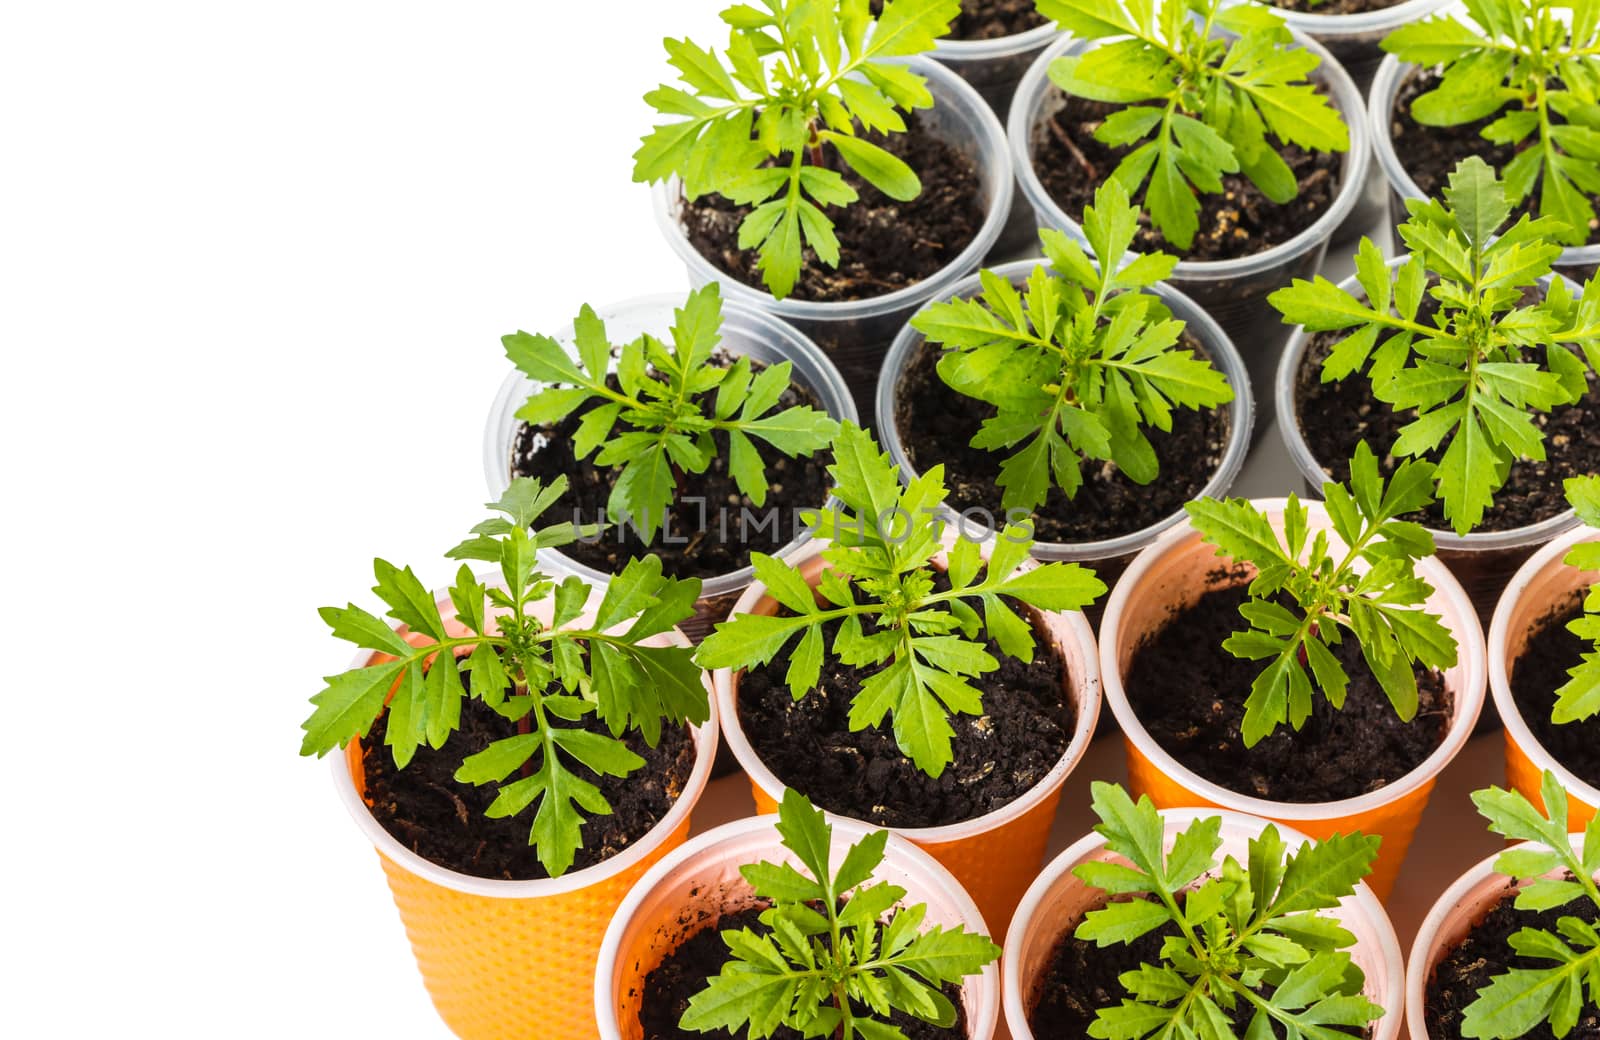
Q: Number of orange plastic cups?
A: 7